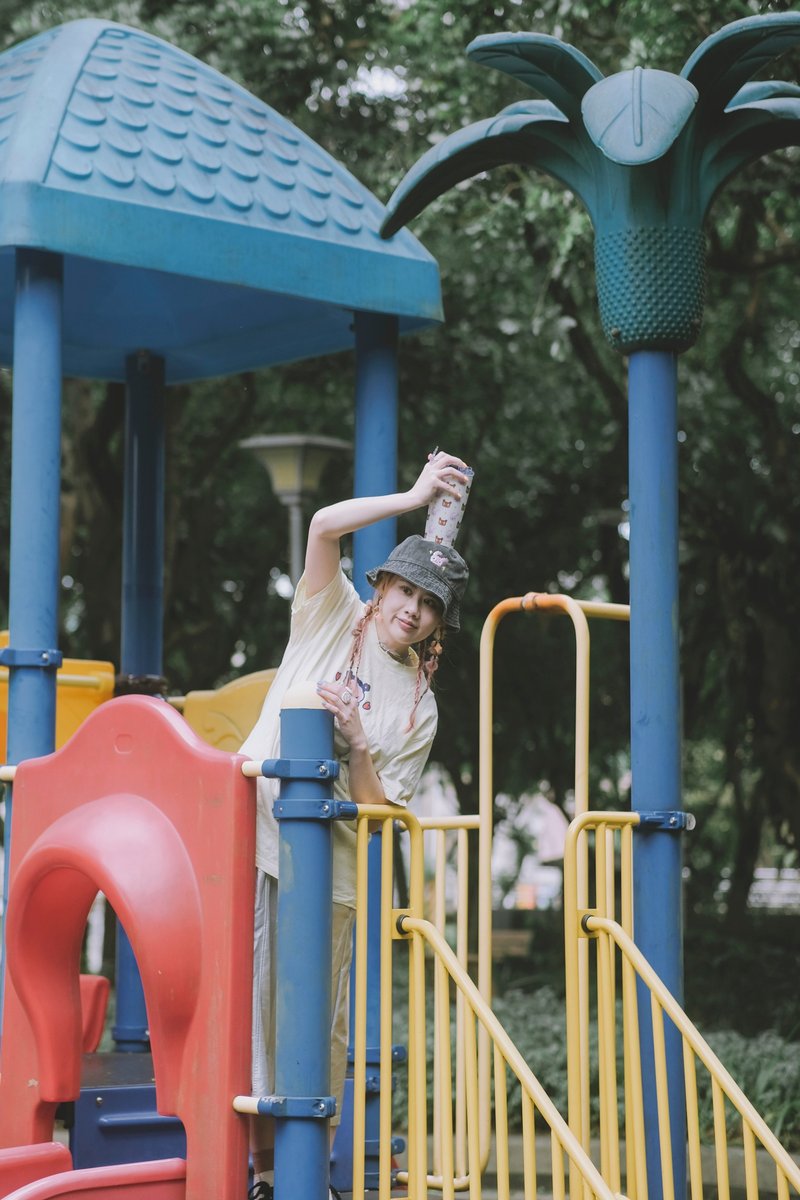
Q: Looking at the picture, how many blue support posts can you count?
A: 5